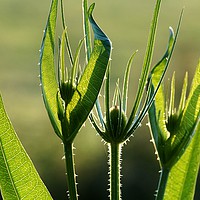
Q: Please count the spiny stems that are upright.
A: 3